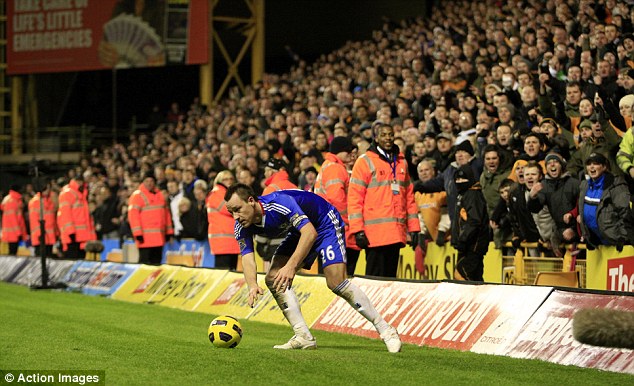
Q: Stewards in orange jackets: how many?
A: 8